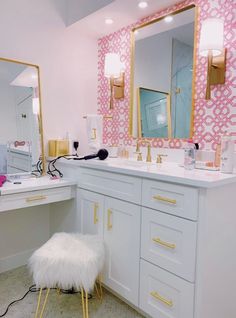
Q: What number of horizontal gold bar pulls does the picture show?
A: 4